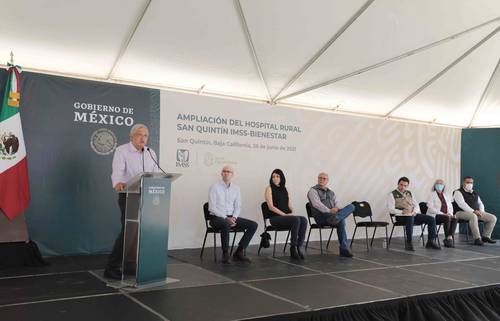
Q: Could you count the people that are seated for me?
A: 6